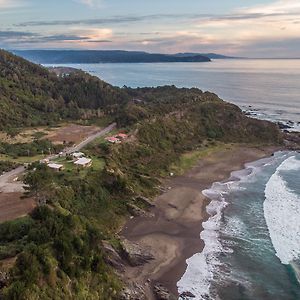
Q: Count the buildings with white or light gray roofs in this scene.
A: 3